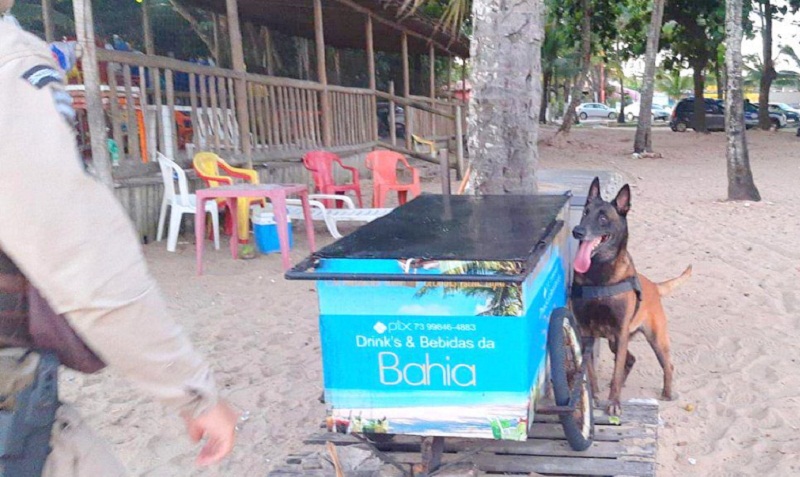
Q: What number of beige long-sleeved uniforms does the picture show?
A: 1